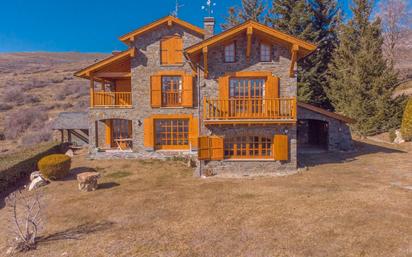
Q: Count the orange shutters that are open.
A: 8